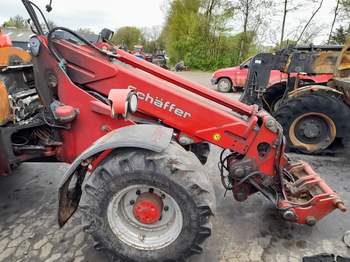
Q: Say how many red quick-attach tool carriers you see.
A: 1